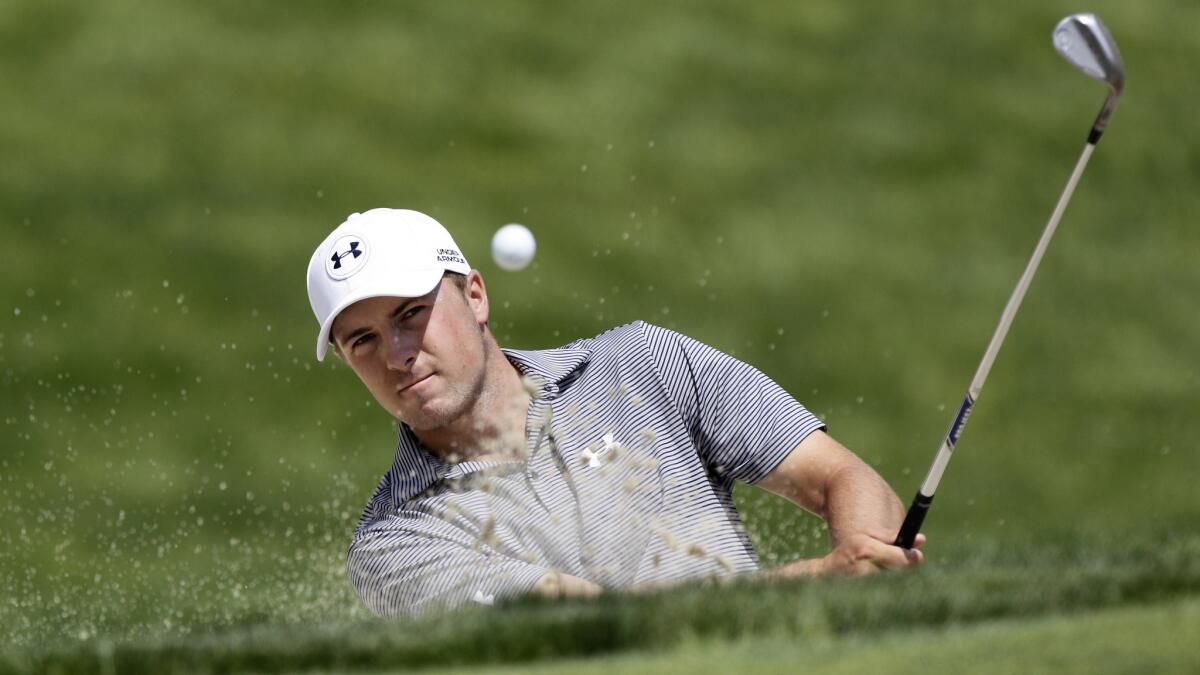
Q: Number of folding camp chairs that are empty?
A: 0